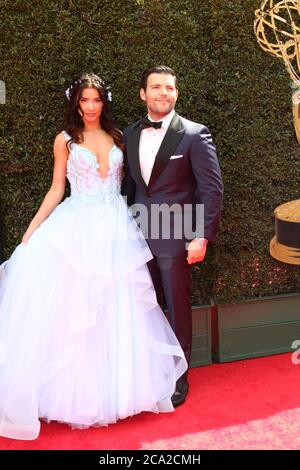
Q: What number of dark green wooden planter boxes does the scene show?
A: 2